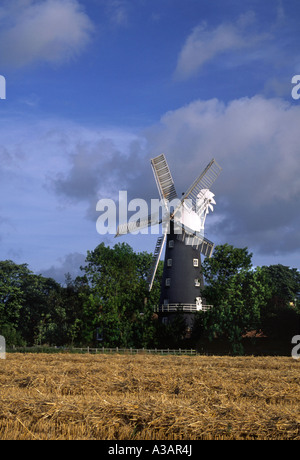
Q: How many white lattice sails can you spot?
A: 5